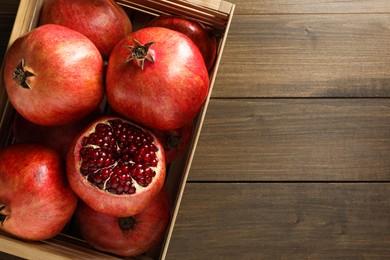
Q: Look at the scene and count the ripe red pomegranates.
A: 9